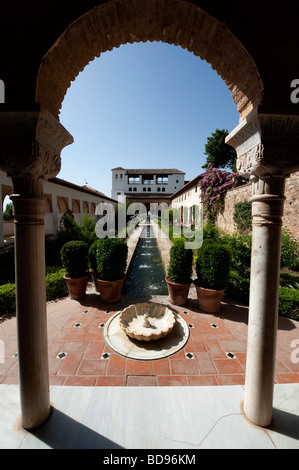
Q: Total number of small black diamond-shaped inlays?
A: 12